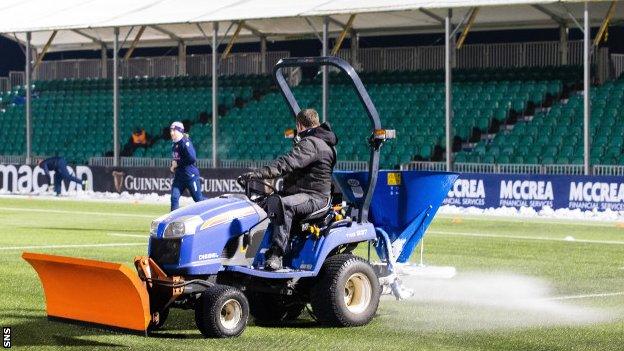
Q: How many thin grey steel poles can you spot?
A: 6